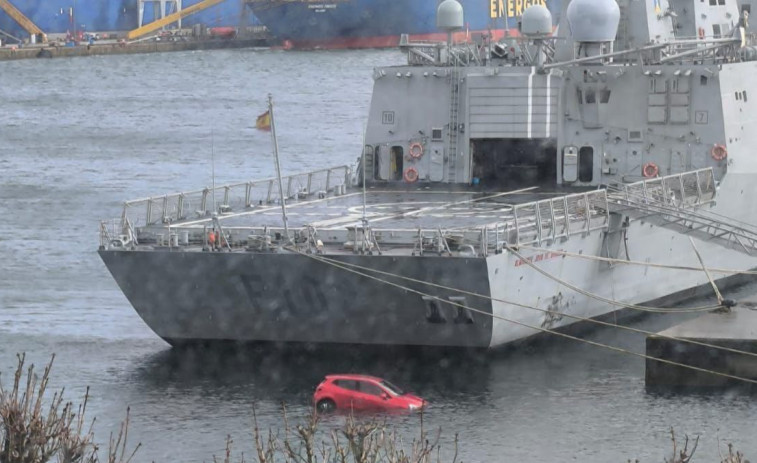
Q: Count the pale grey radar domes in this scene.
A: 3